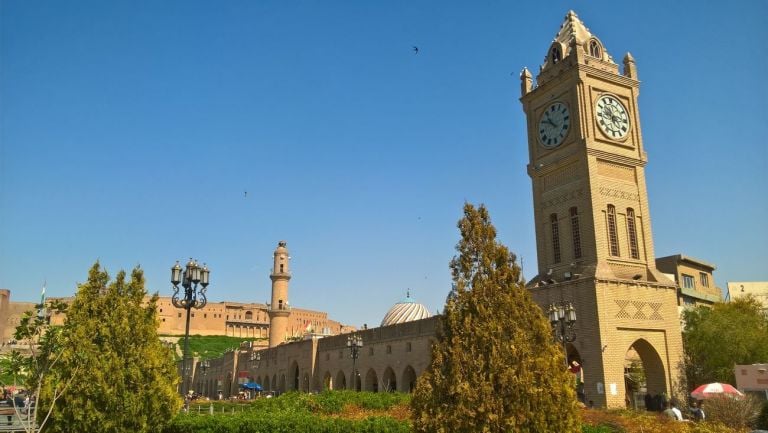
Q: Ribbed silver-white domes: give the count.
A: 1